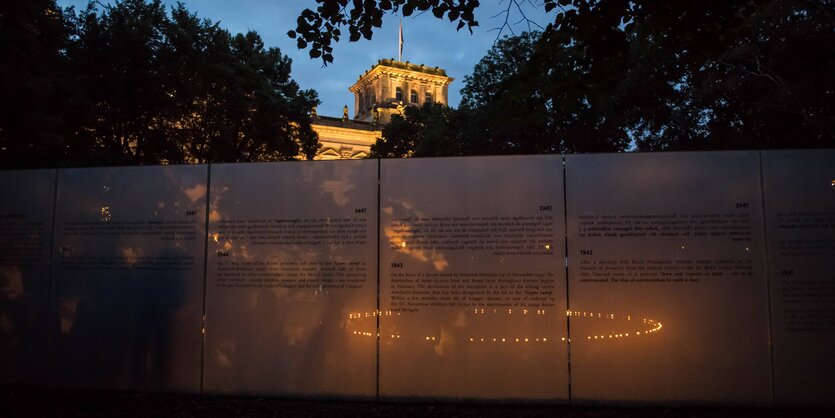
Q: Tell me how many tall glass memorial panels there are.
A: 6